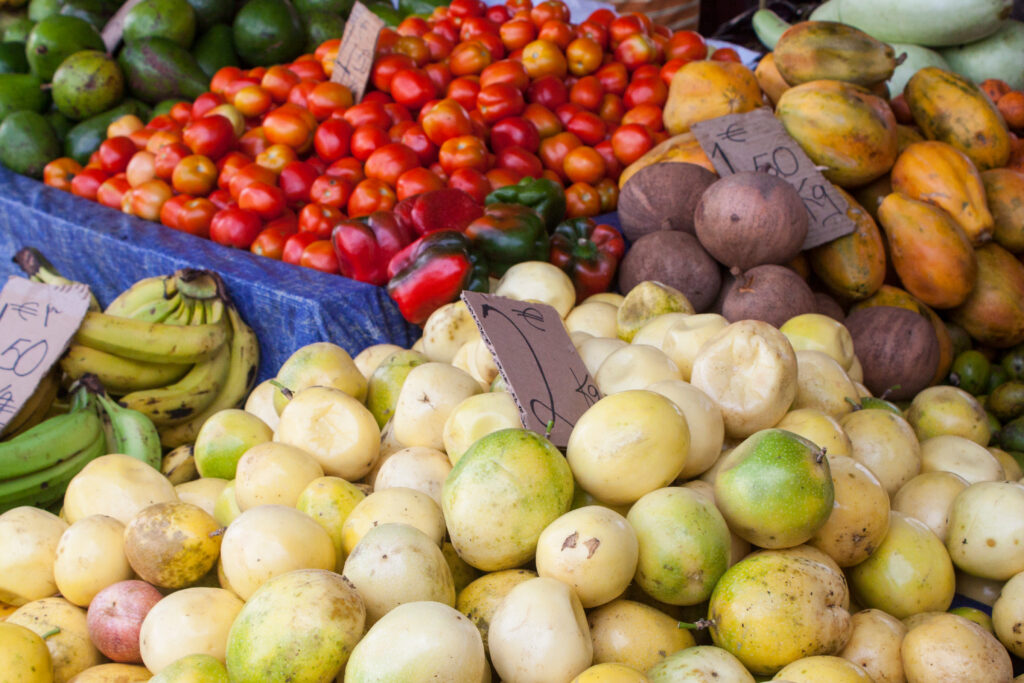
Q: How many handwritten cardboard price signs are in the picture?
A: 4